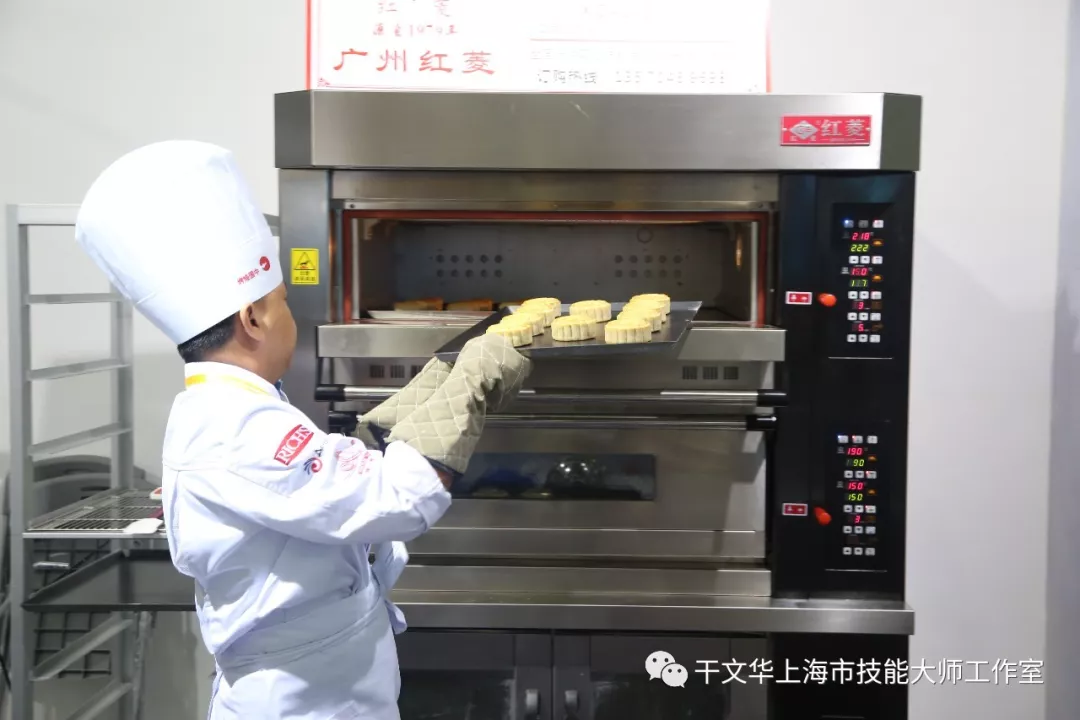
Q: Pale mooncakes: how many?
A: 10